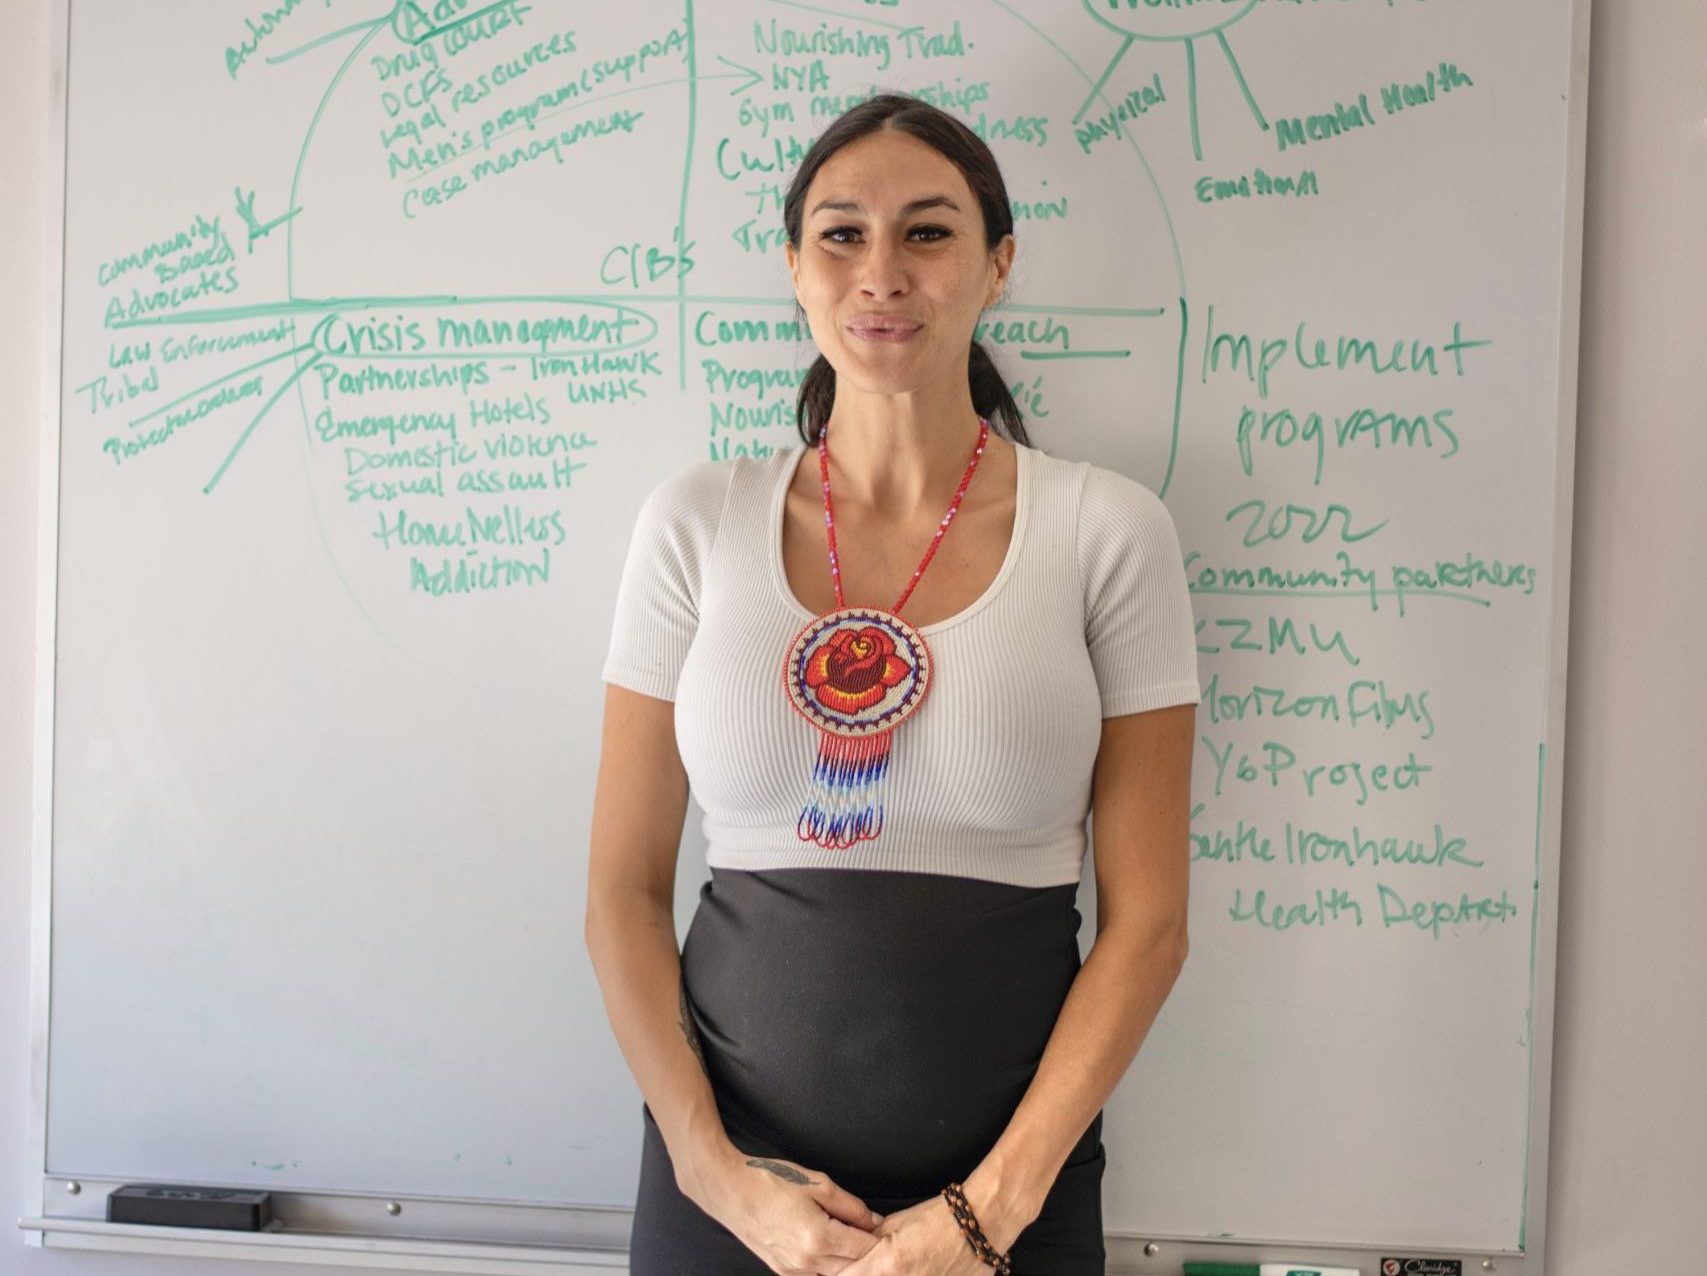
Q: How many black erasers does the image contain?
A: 1